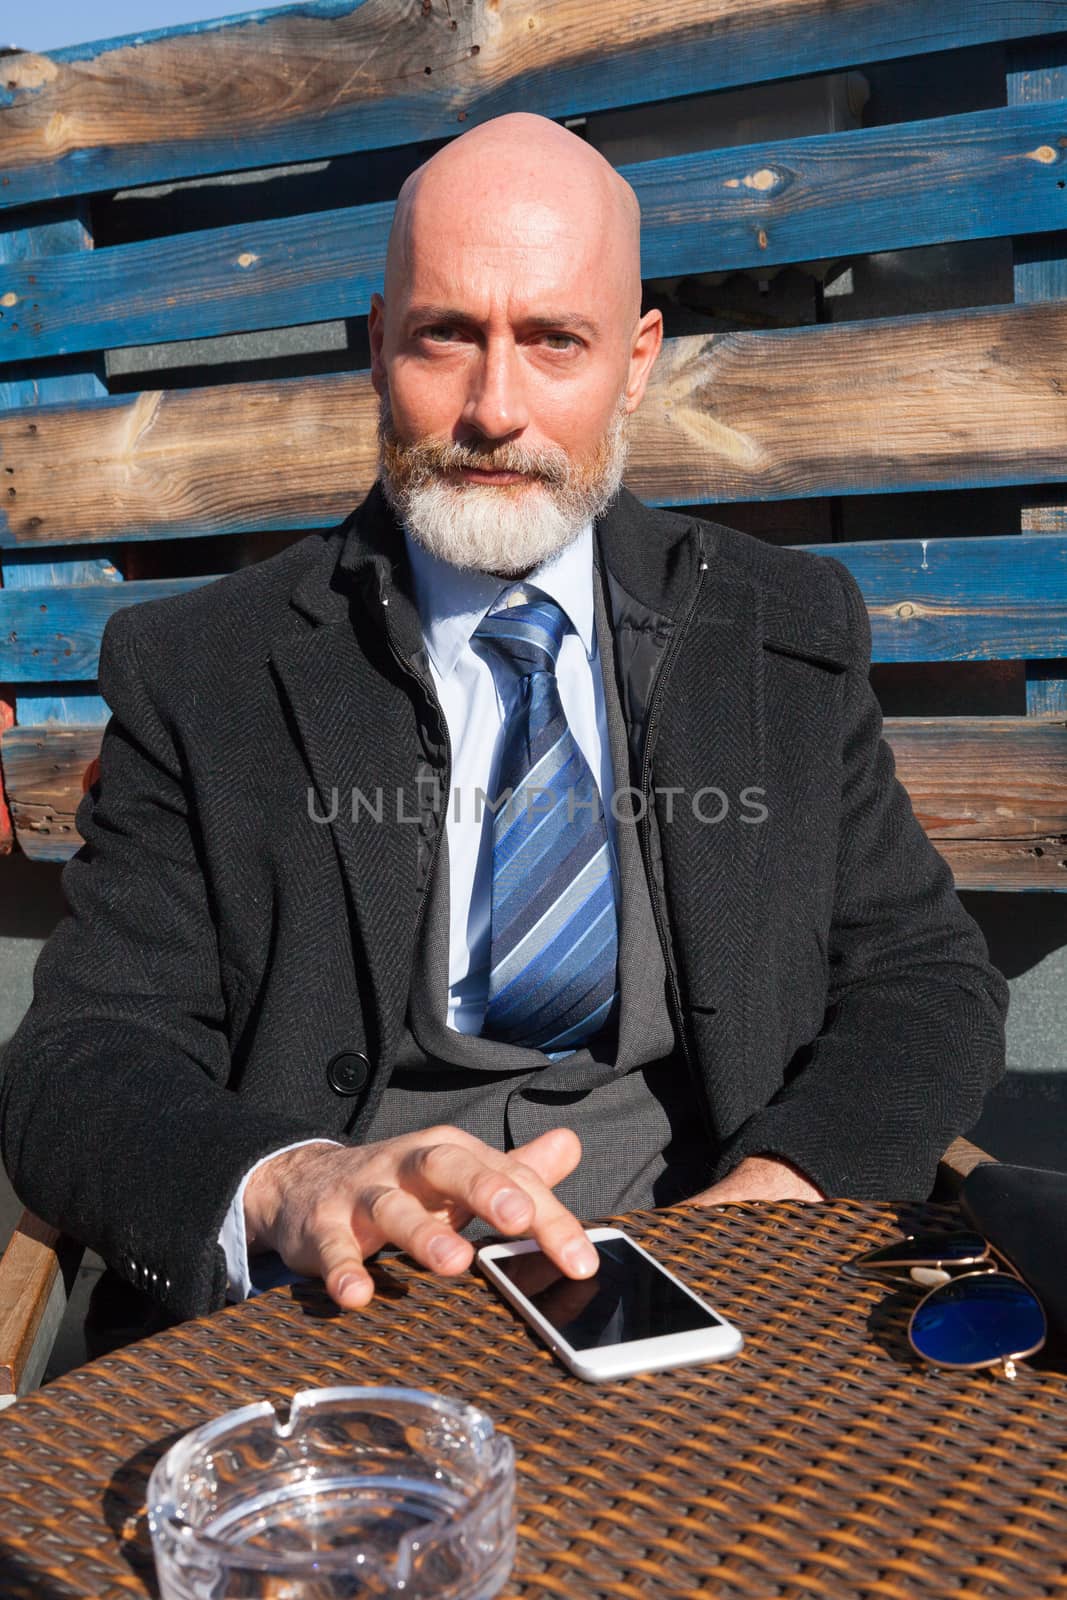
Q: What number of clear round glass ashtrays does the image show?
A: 1